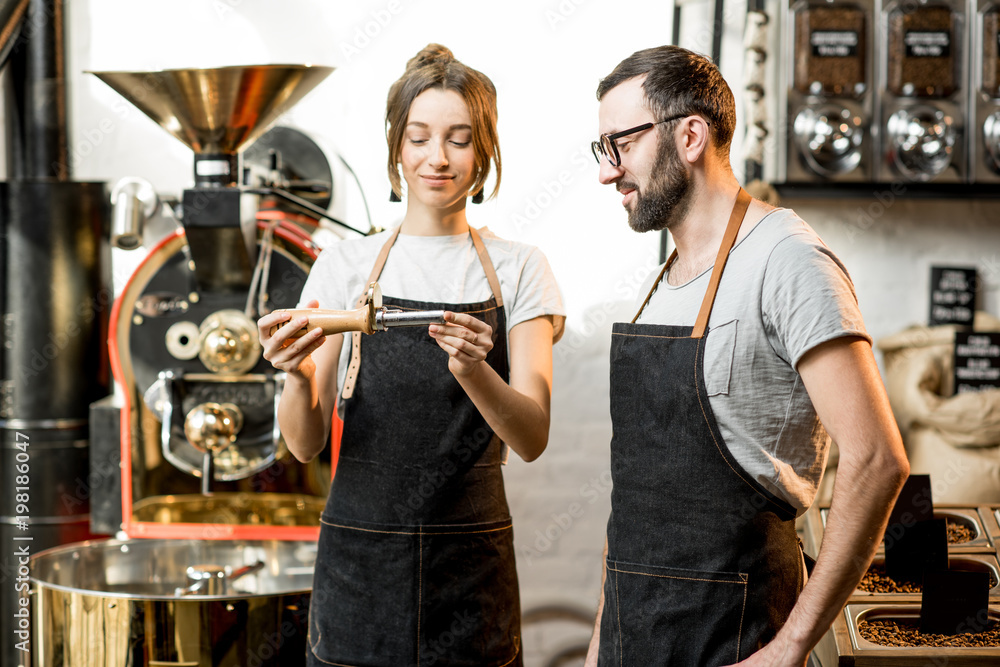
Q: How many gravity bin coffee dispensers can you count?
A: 3